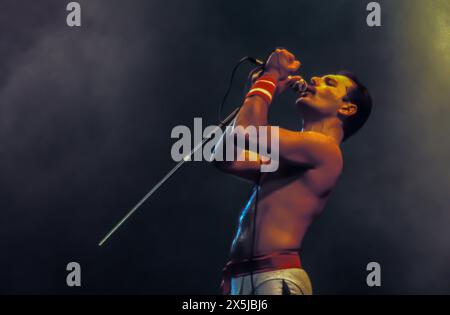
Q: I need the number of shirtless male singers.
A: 1